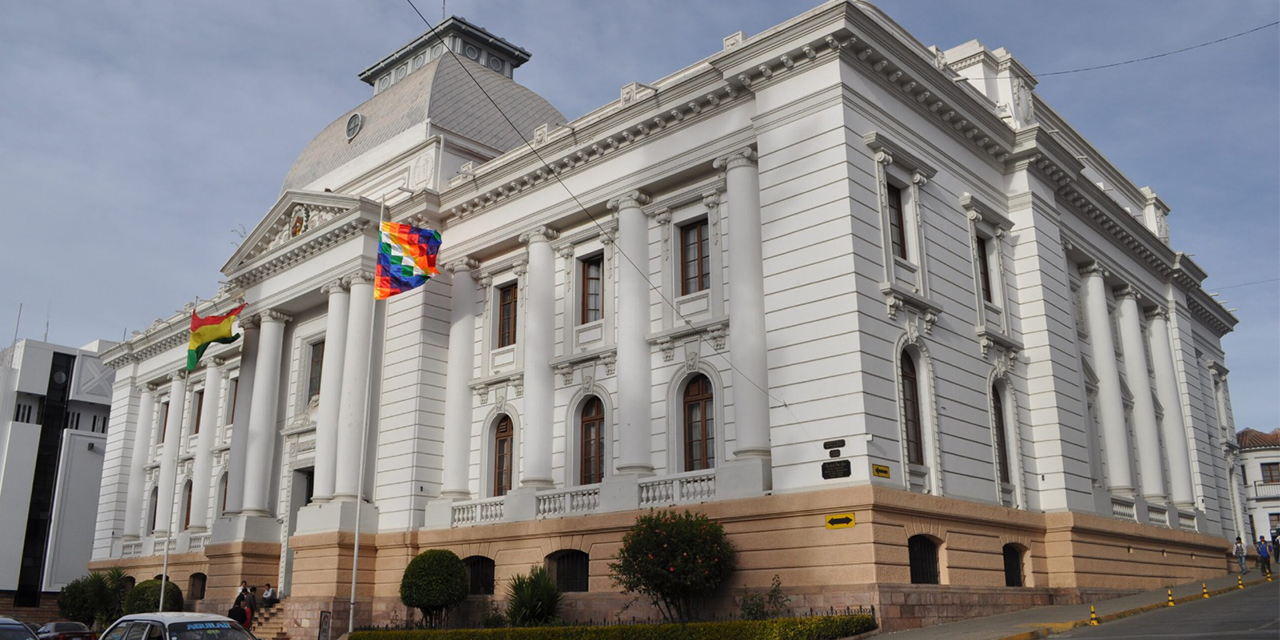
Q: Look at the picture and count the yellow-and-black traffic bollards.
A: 5